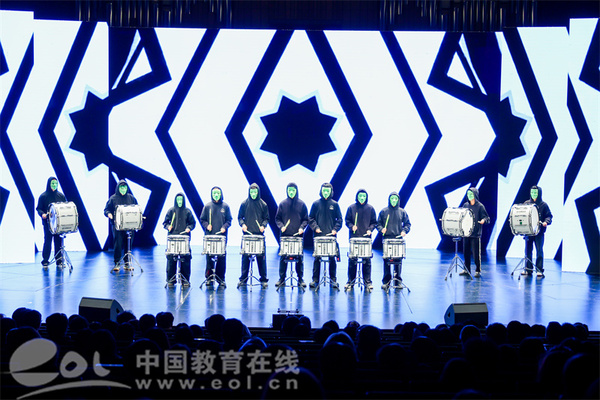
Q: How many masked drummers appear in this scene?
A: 11